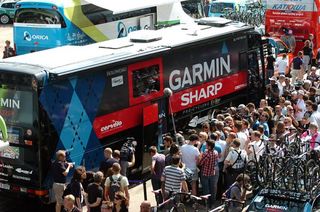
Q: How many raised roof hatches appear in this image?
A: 2